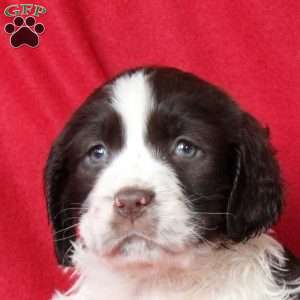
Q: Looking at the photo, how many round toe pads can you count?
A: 4